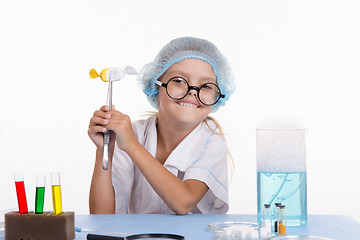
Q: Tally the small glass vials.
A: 3